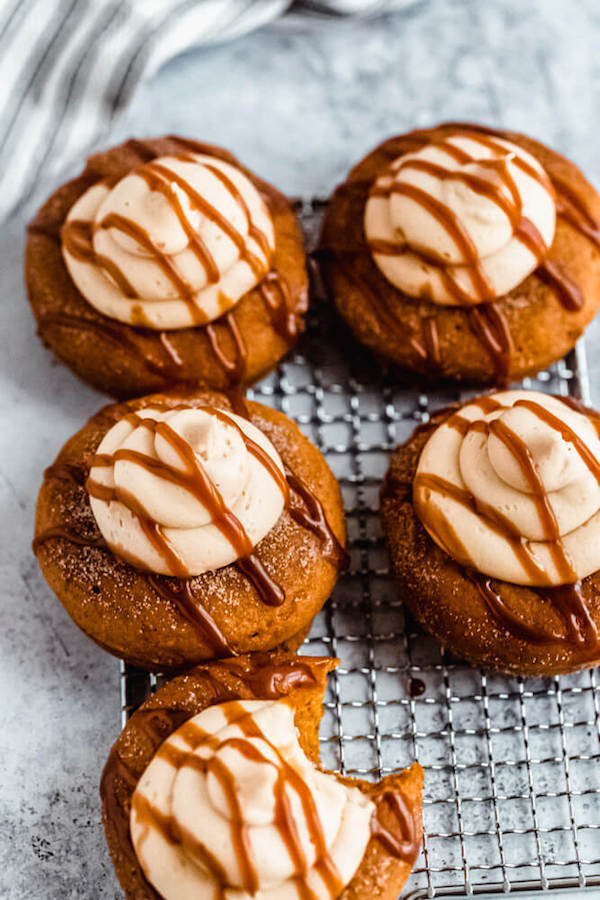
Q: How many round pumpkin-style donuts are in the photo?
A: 5